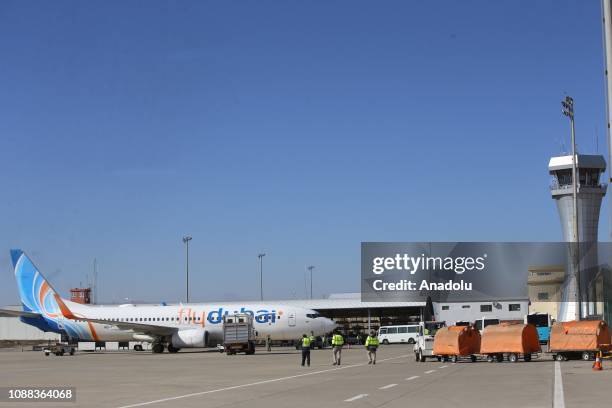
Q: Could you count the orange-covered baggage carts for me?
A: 3